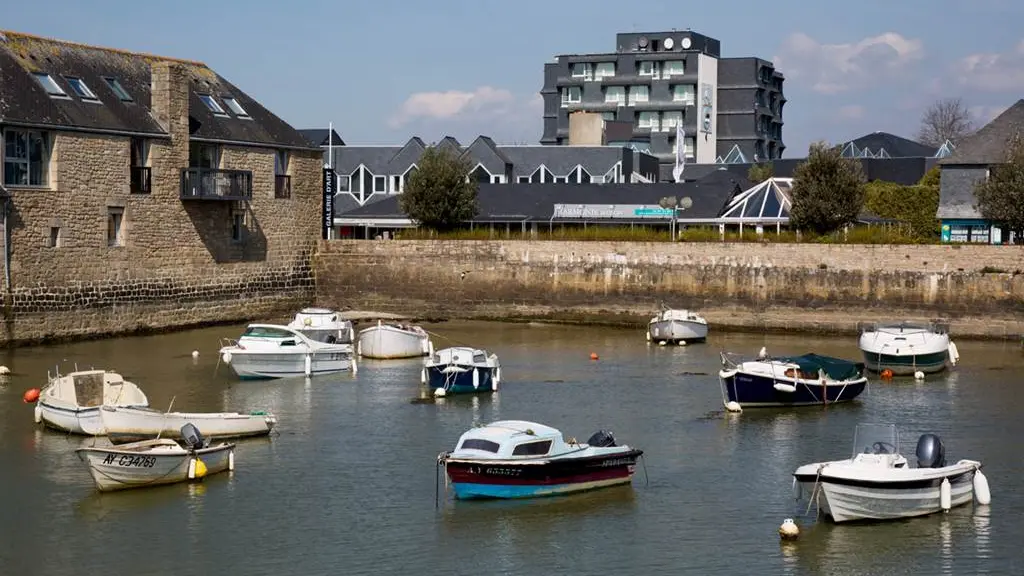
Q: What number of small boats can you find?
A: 12